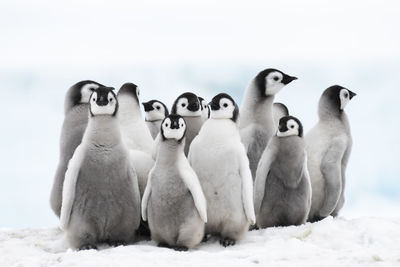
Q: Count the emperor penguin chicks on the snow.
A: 12